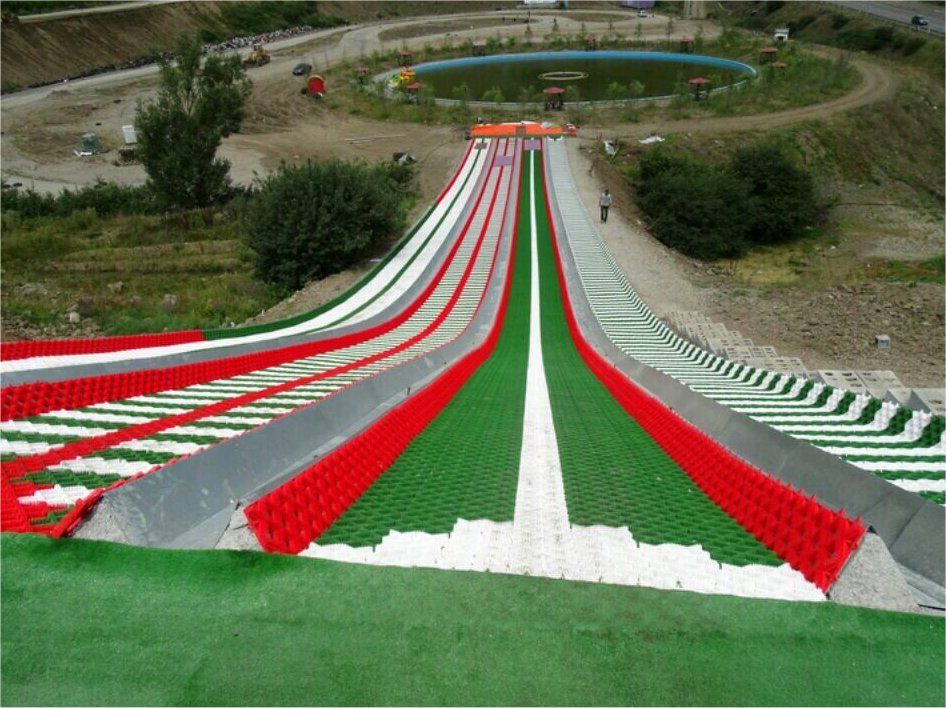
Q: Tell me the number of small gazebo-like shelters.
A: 10